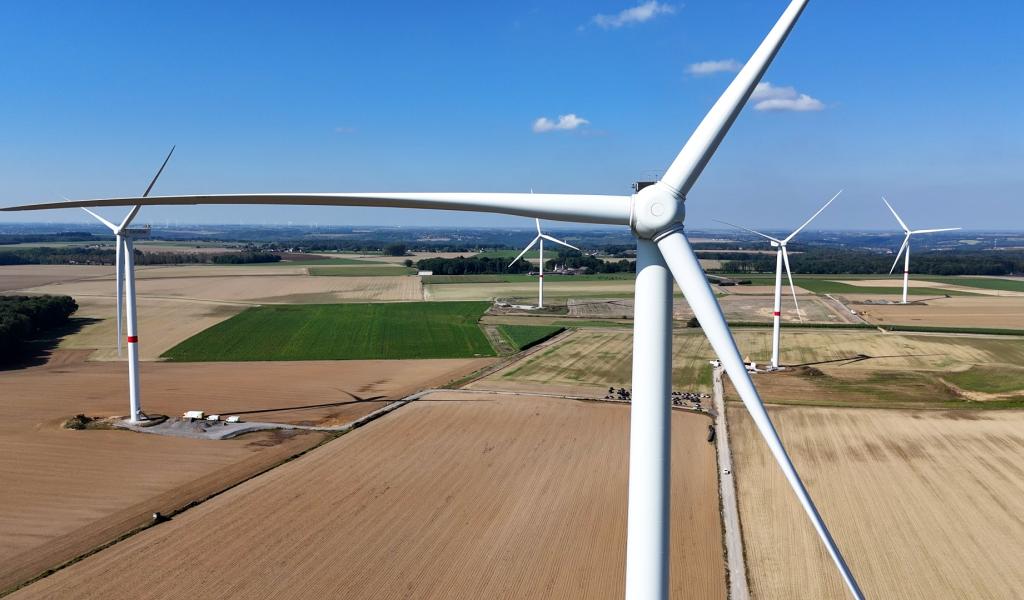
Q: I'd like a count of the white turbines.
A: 5